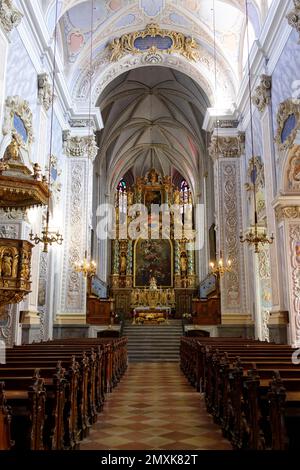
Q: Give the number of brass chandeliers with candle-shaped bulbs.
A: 4